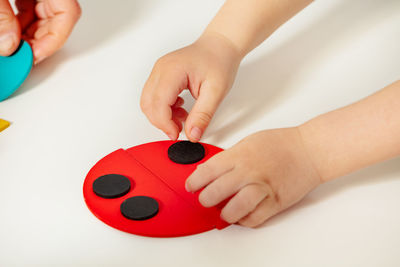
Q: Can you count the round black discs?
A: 3